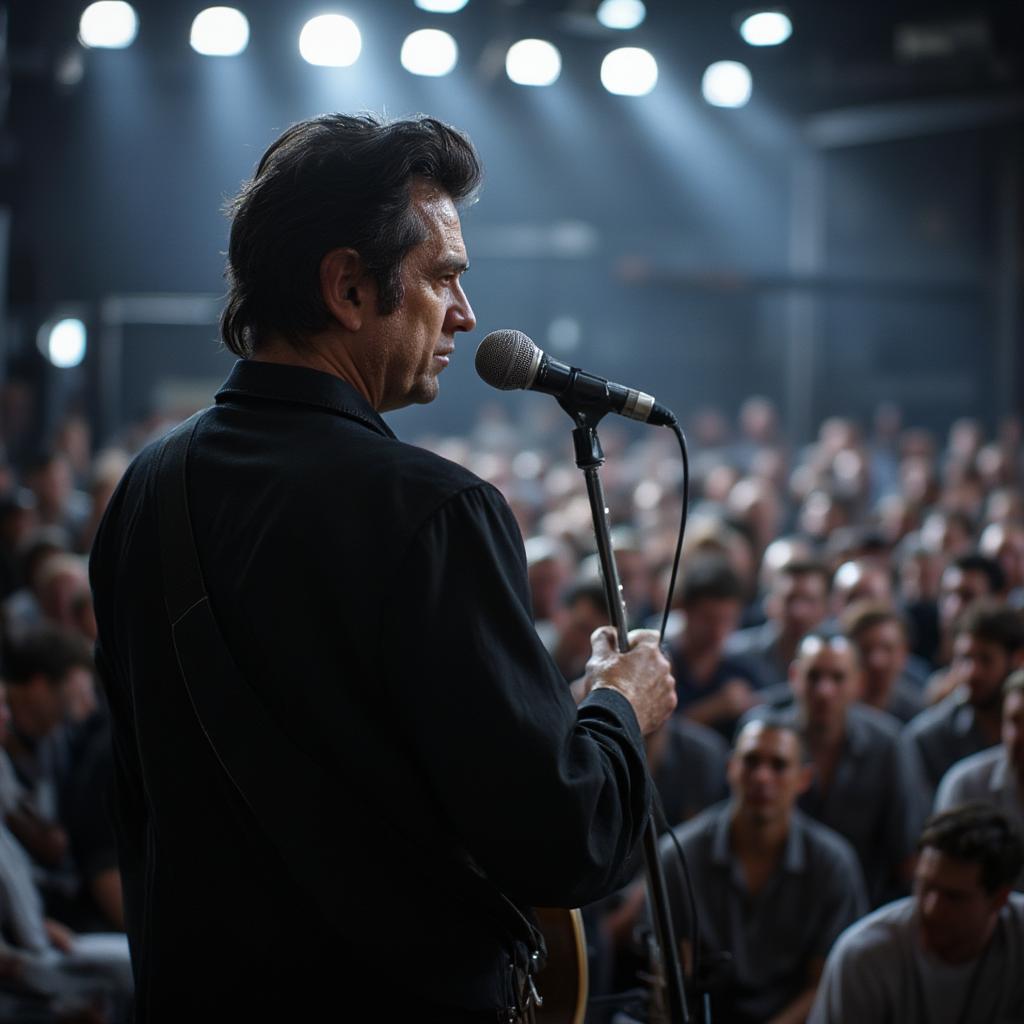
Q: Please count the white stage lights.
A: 11